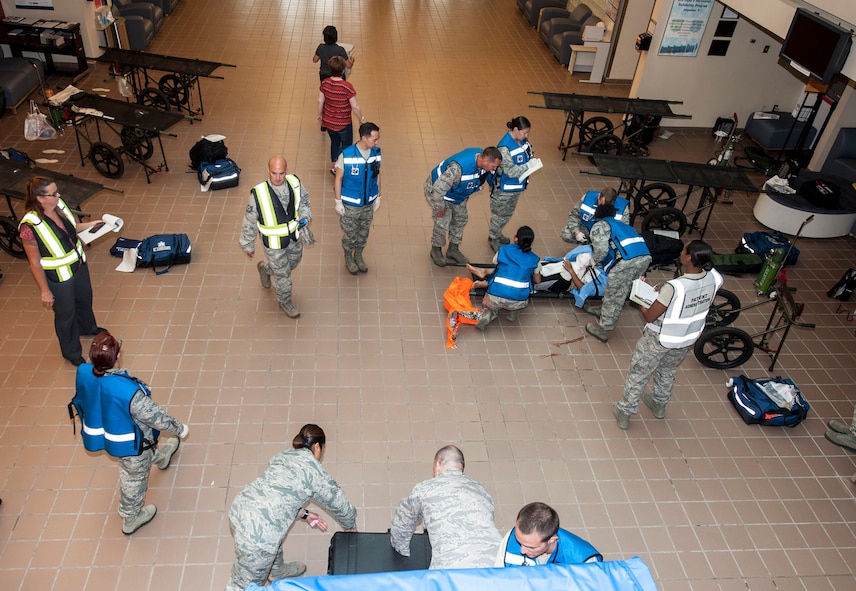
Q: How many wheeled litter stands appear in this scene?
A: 6